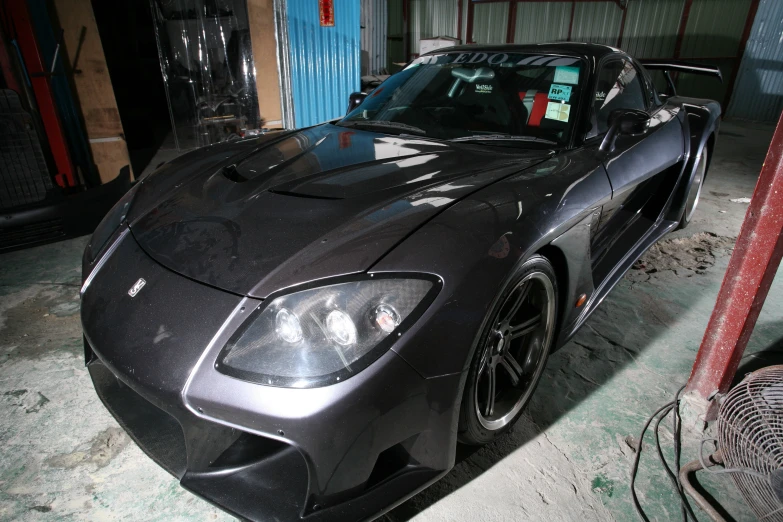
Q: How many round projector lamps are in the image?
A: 3